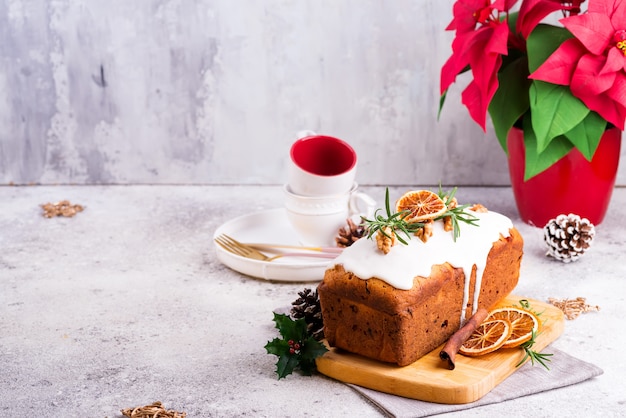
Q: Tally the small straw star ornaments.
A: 3